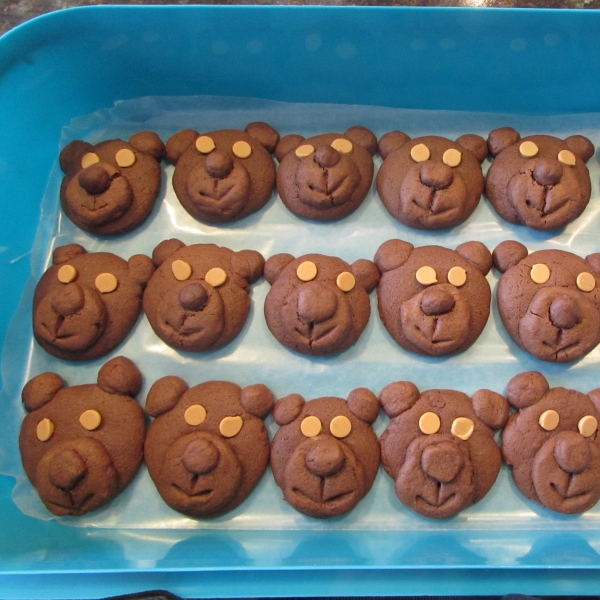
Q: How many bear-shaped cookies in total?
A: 15